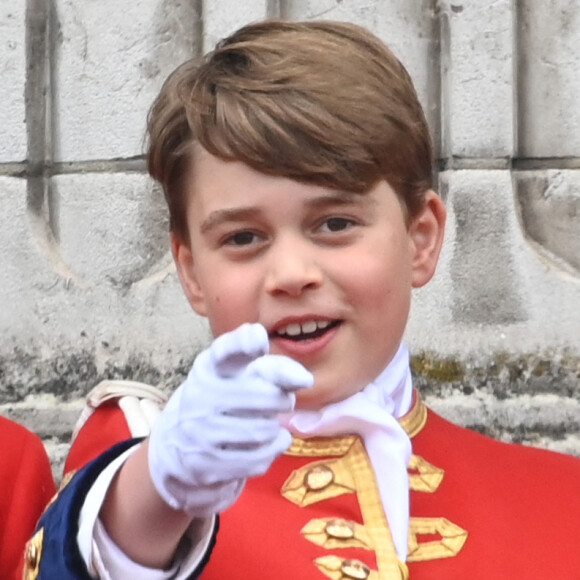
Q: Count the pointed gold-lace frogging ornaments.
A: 5